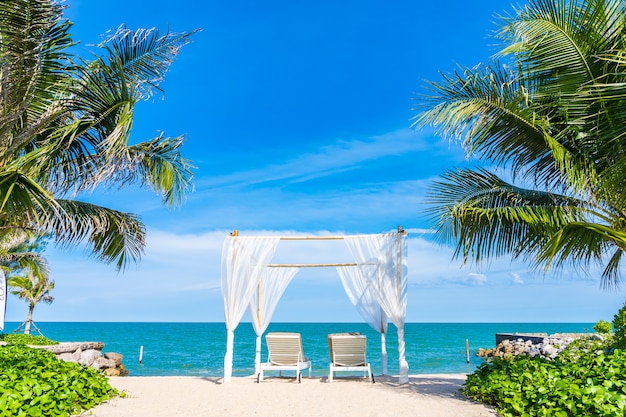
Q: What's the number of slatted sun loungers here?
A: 2